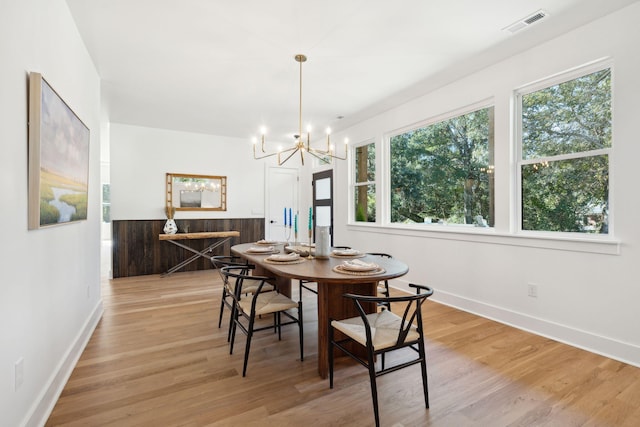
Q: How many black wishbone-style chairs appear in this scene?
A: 5